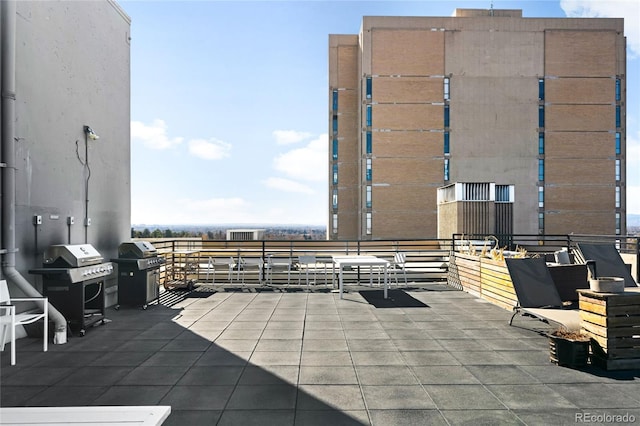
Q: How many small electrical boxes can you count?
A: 3